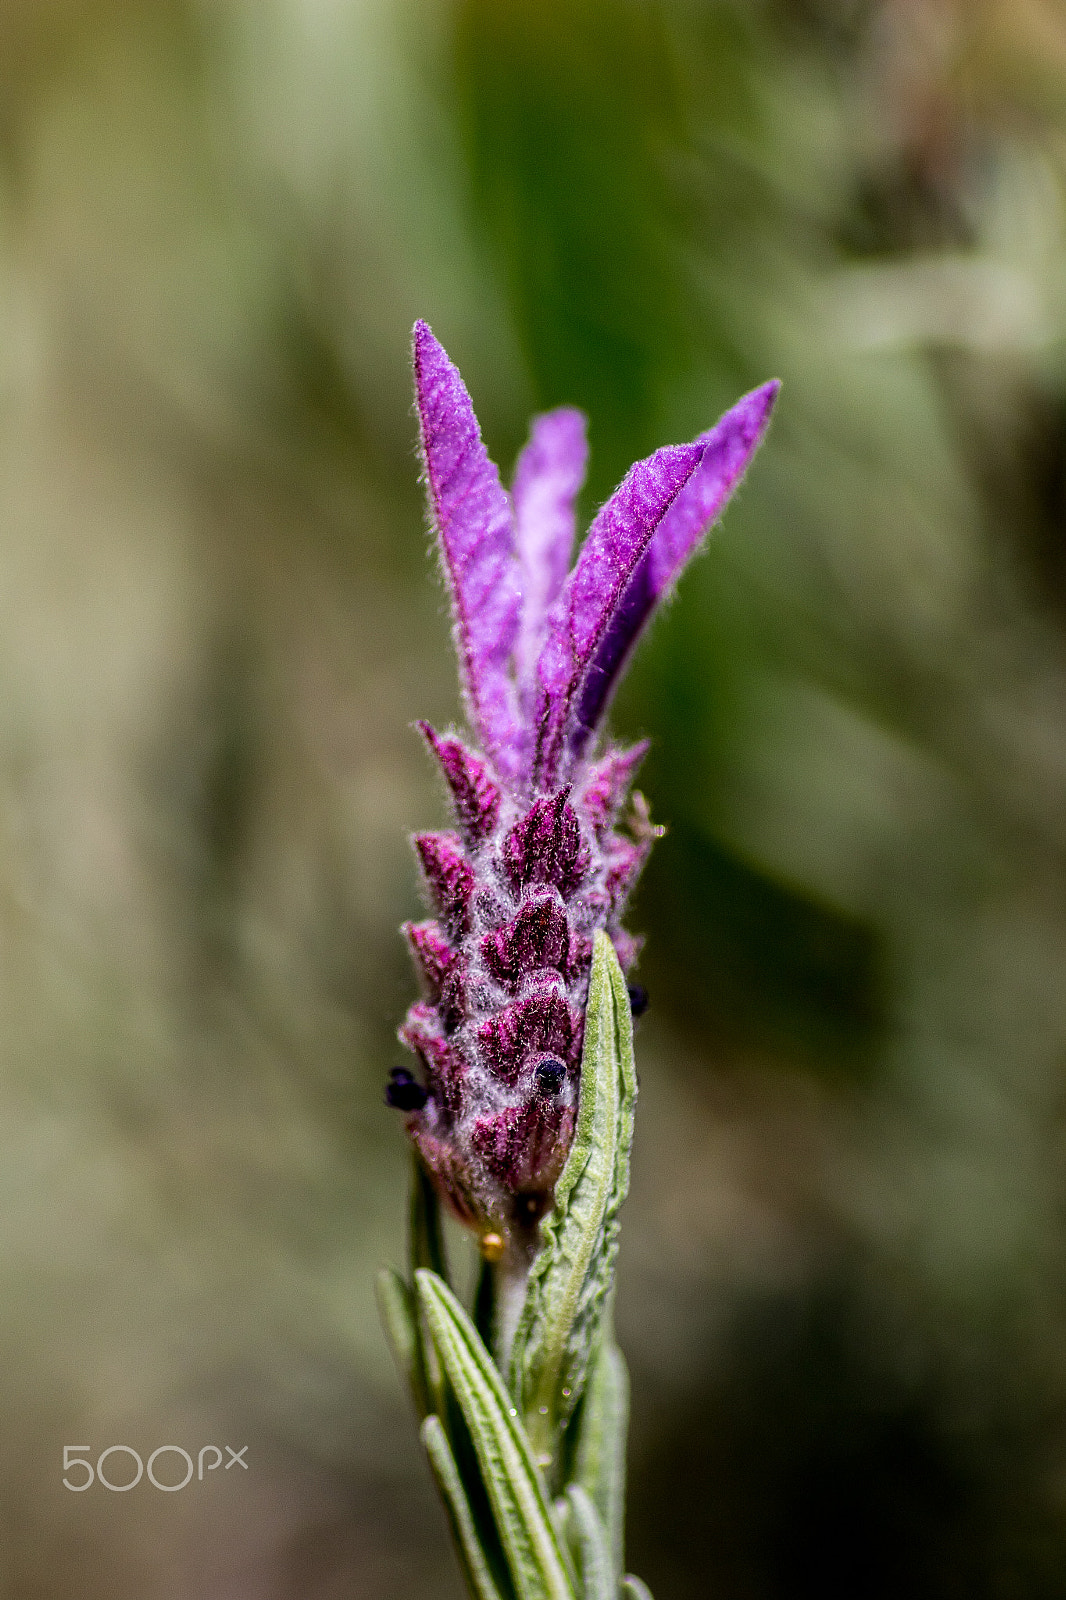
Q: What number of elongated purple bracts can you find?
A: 4